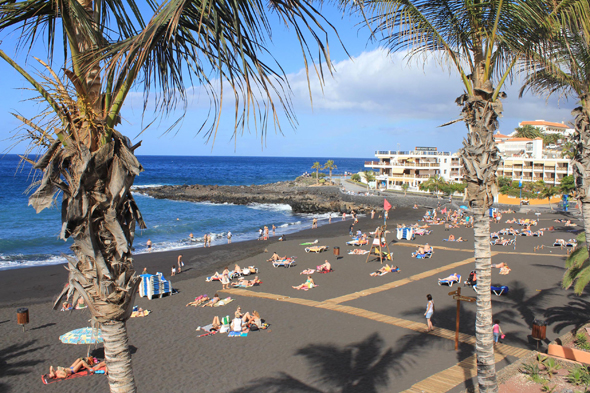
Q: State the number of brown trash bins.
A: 3